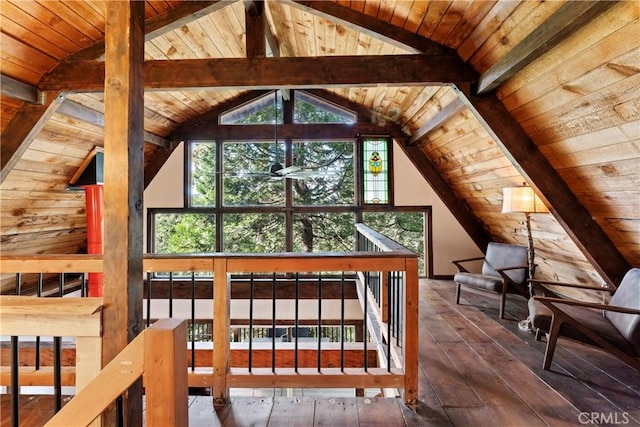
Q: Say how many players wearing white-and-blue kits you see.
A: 0